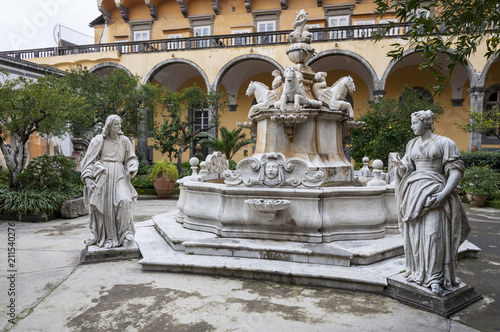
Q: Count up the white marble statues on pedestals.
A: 2